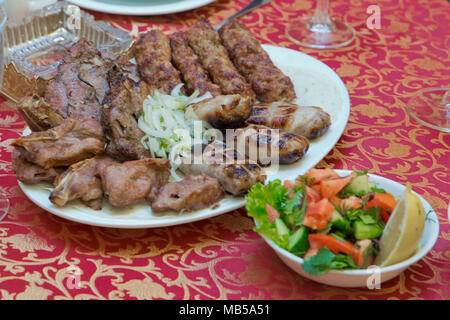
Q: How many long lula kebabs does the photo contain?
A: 4